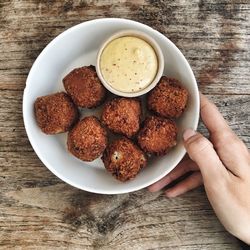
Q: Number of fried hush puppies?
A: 7